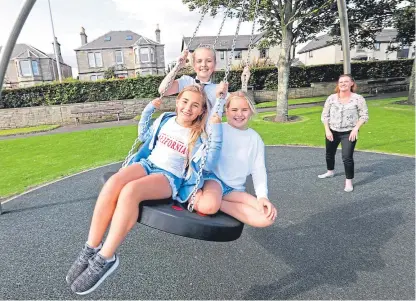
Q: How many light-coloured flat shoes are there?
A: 2